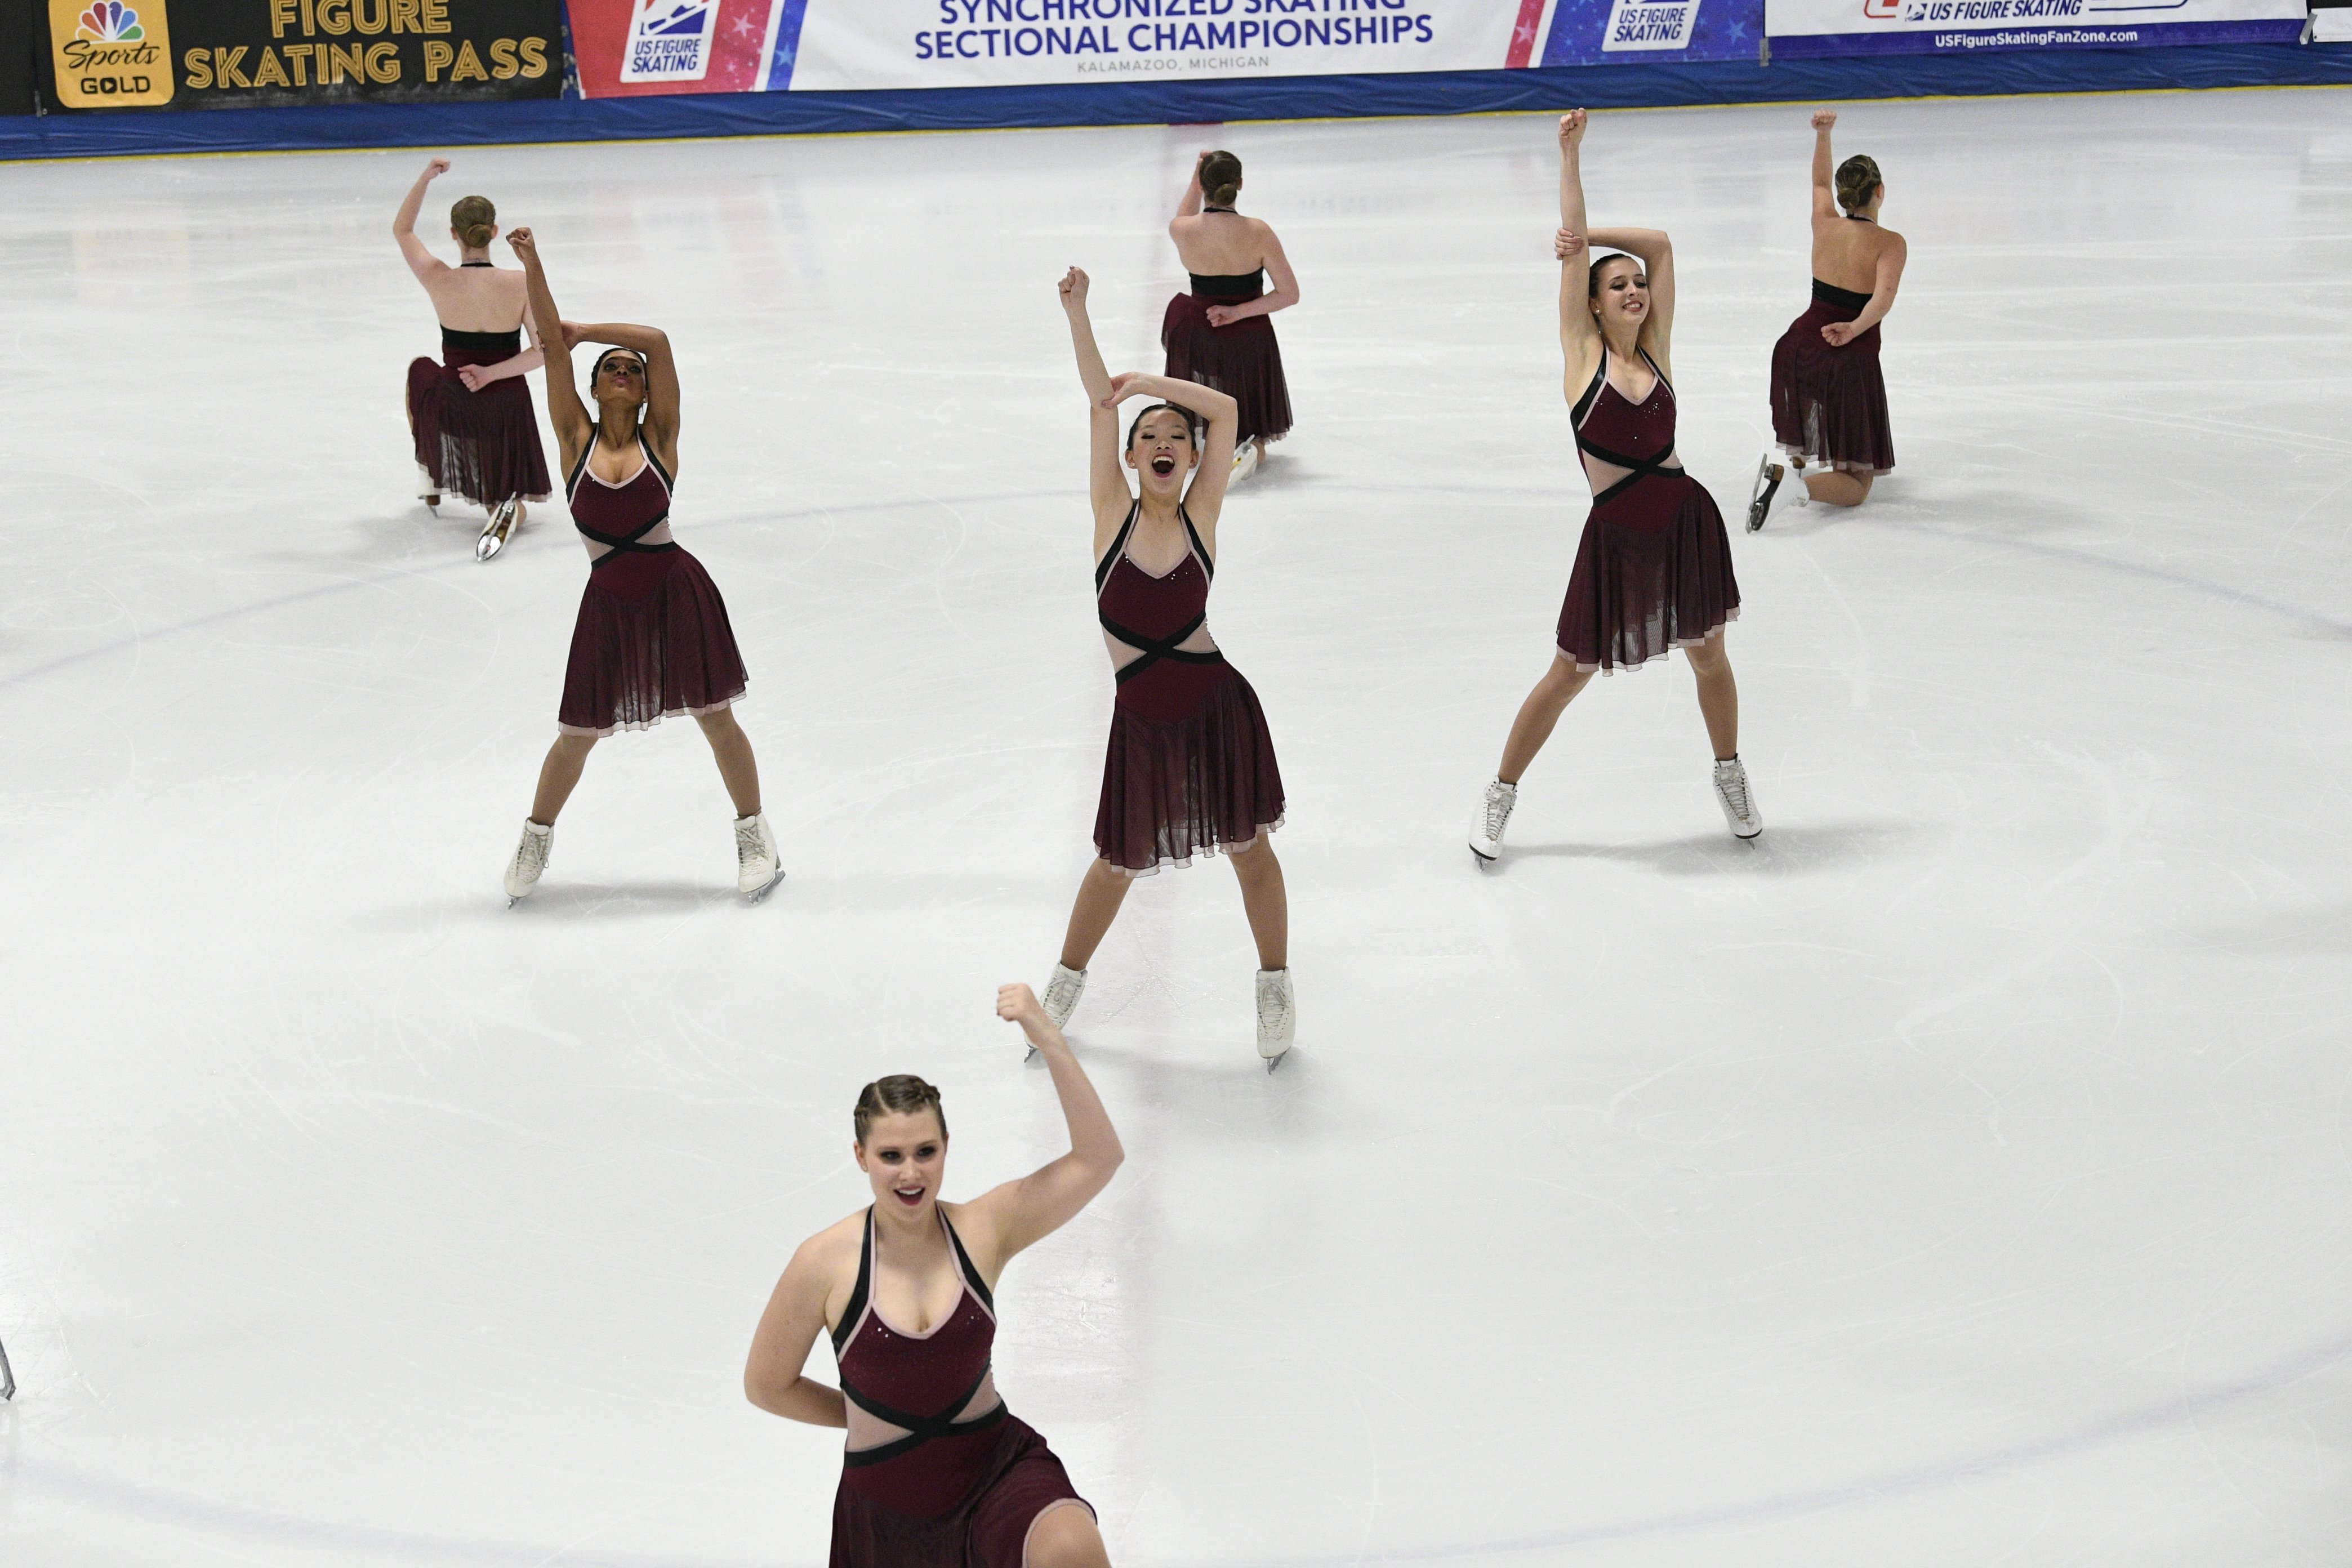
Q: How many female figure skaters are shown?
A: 7